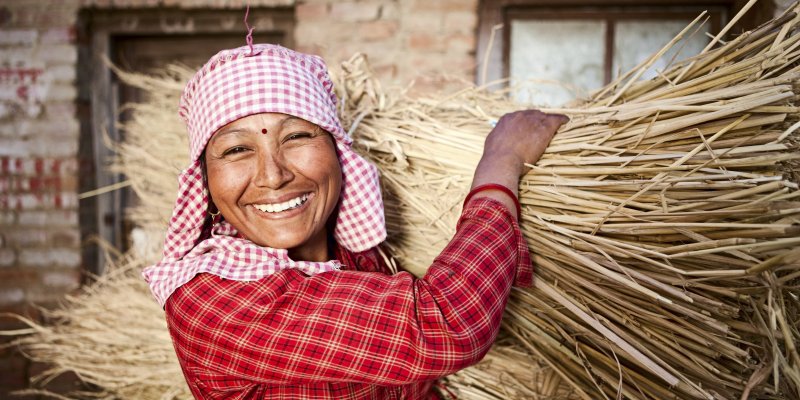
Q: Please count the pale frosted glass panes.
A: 2